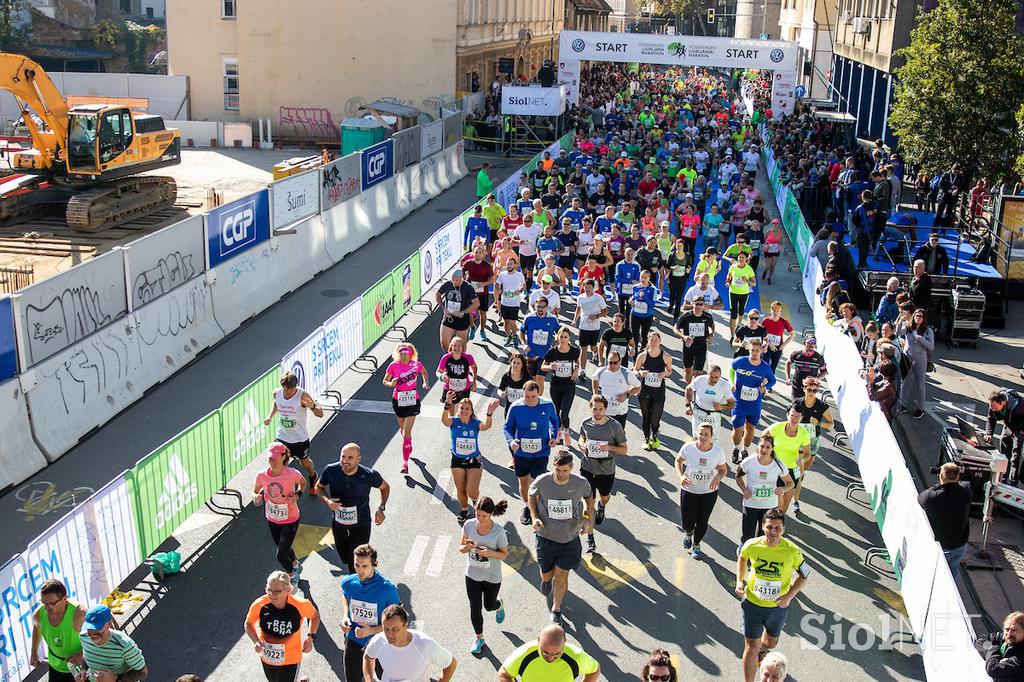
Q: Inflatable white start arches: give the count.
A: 1